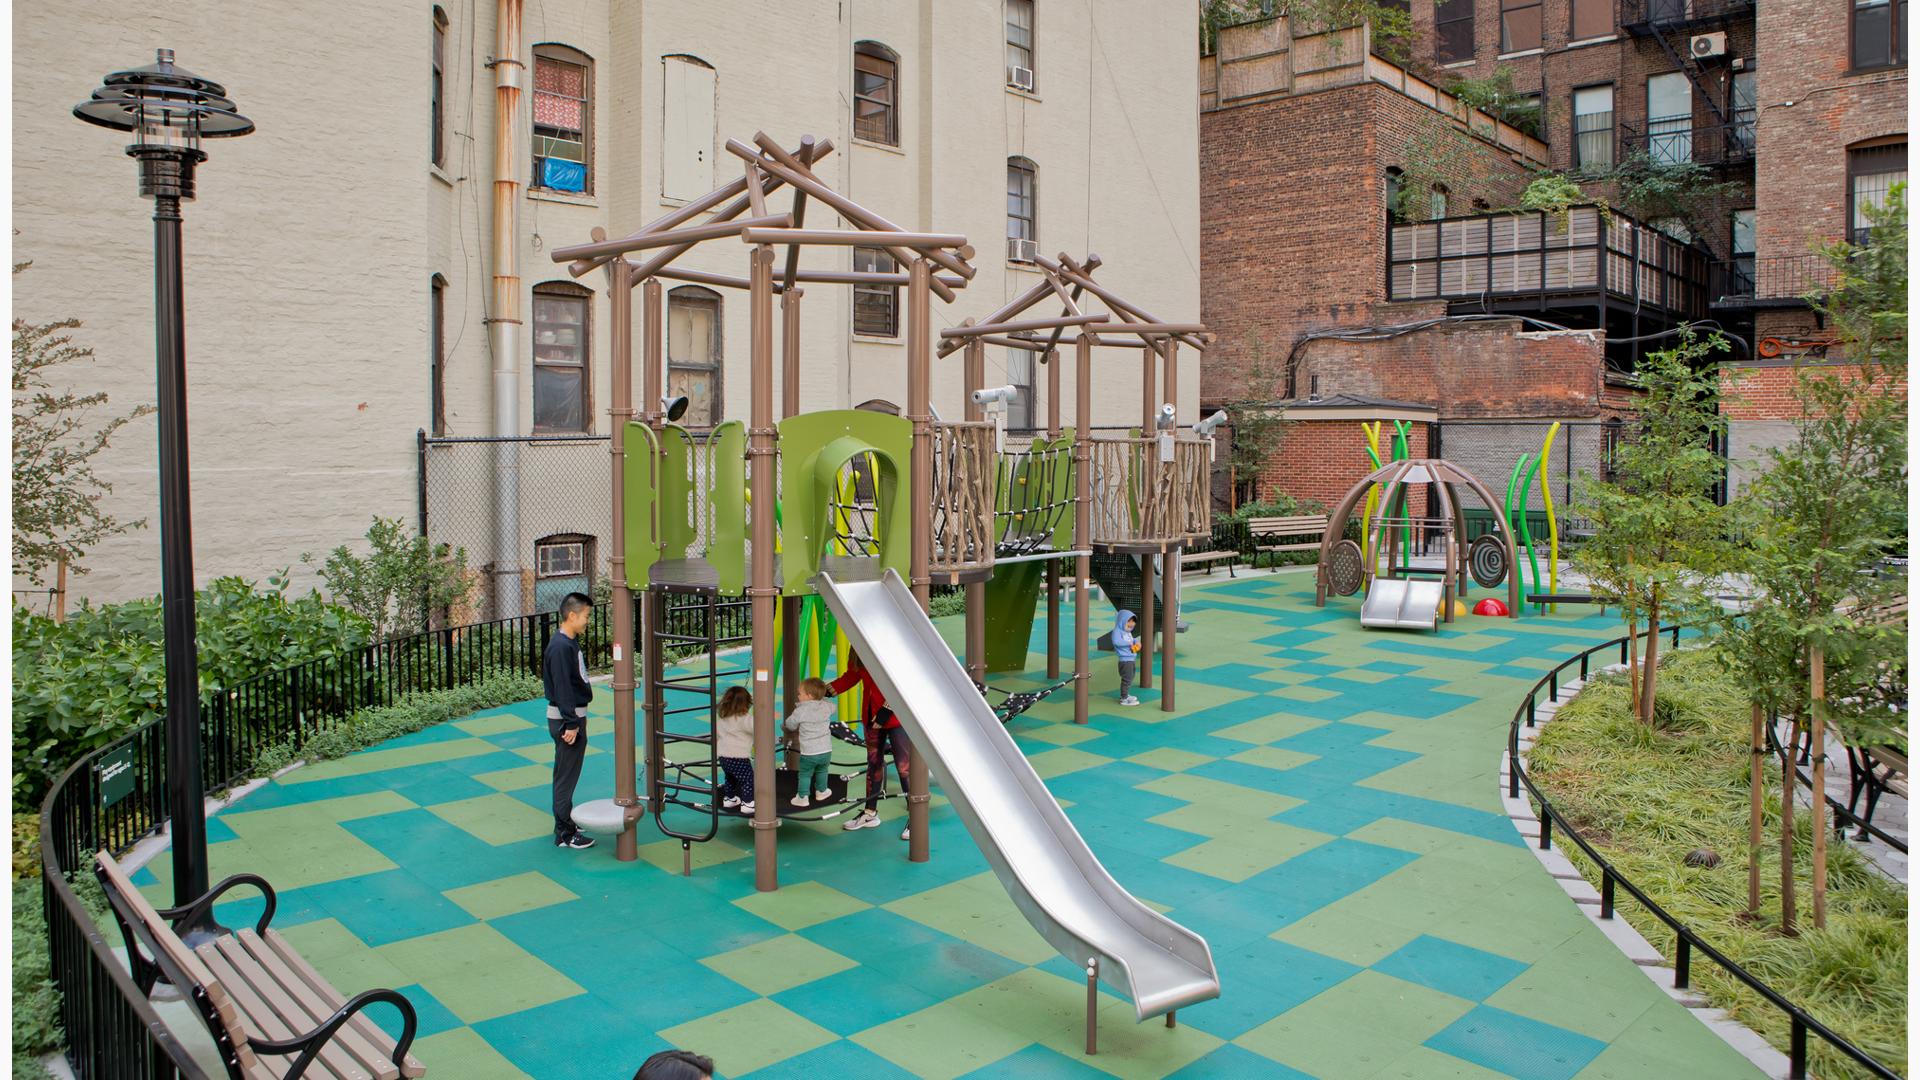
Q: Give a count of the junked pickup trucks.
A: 0